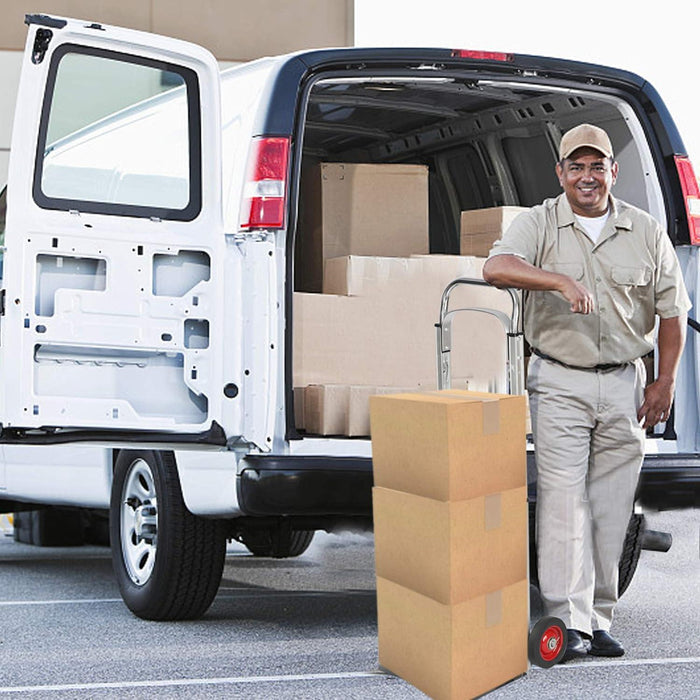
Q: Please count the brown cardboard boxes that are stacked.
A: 3